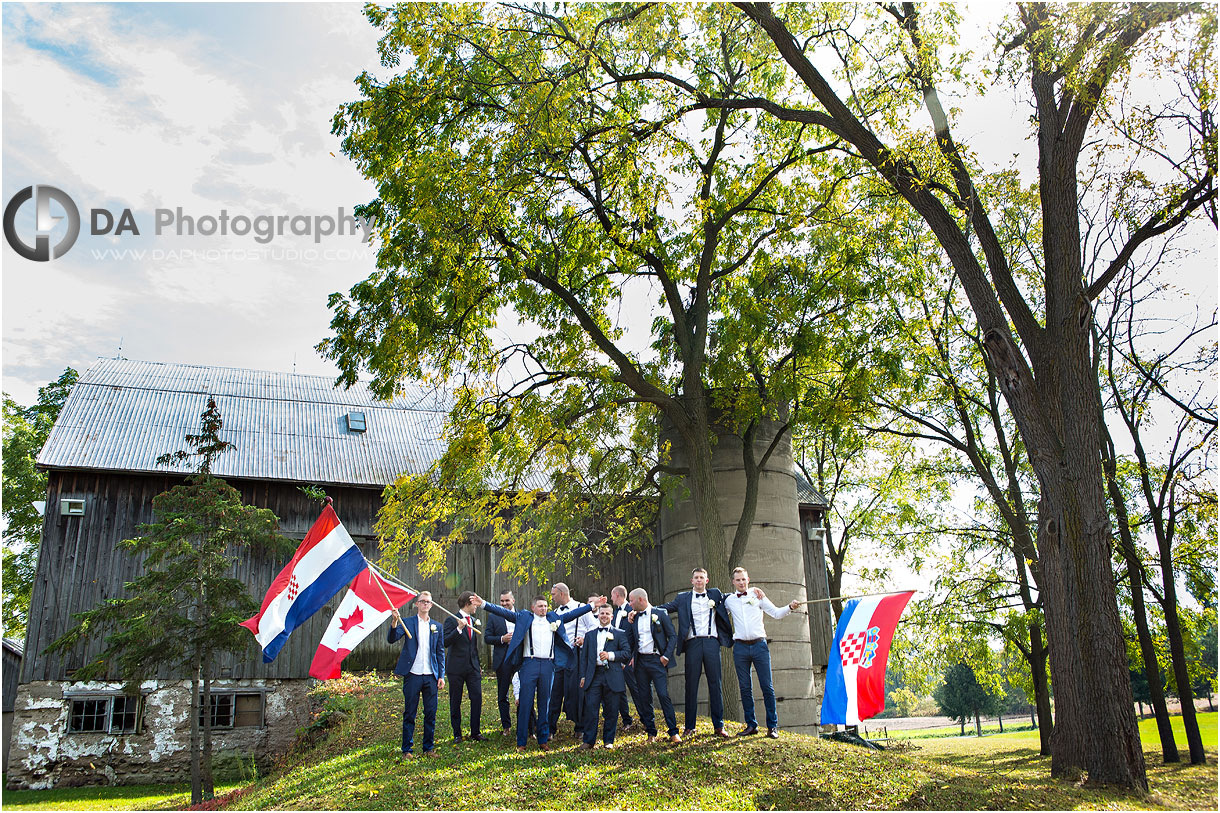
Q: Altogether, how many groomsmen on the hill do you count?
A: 11